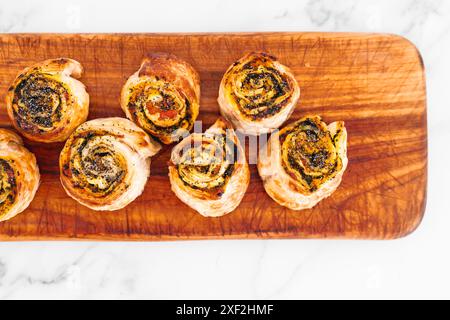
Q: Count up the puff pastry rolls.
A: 7